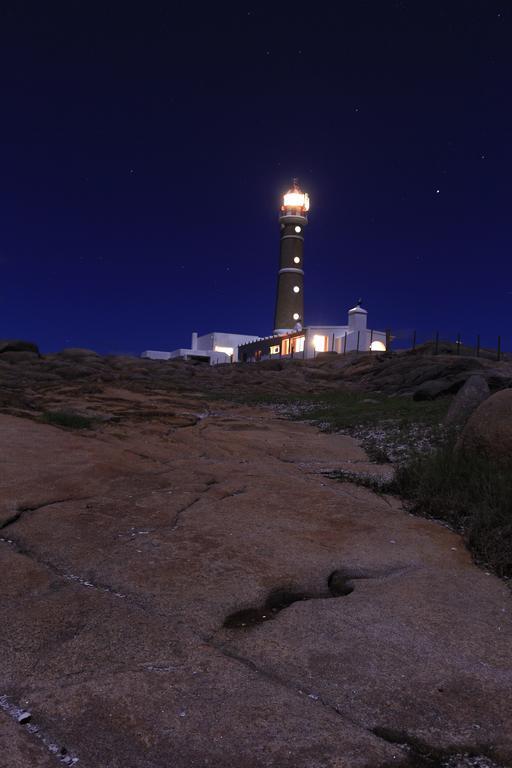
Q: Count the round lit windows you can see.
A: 4